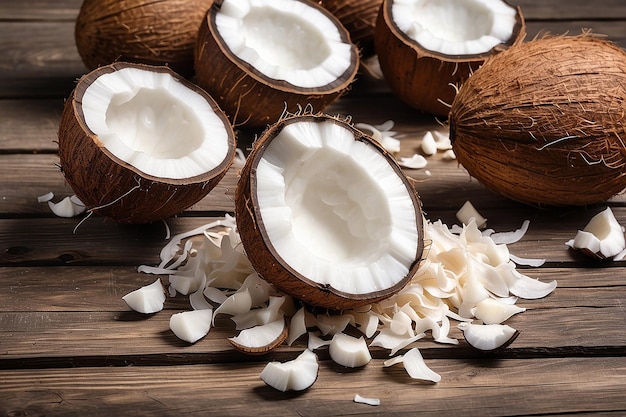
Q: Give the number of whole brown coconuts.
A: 3